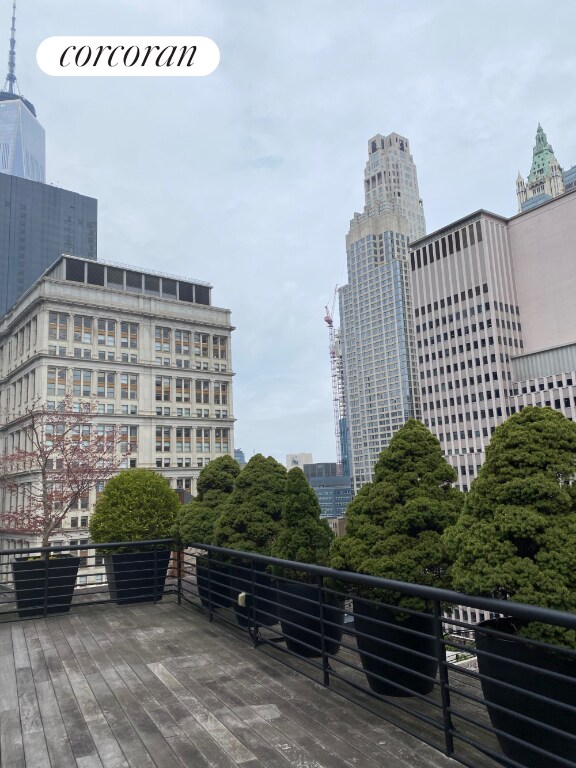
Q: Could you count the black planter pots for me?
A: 7